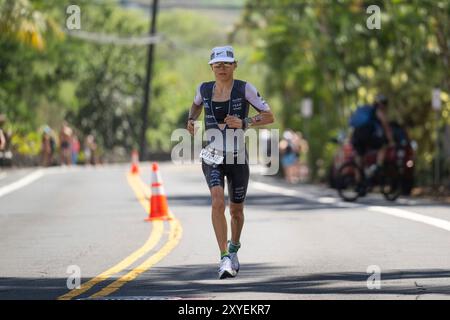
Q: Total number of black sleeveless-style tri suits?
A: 1